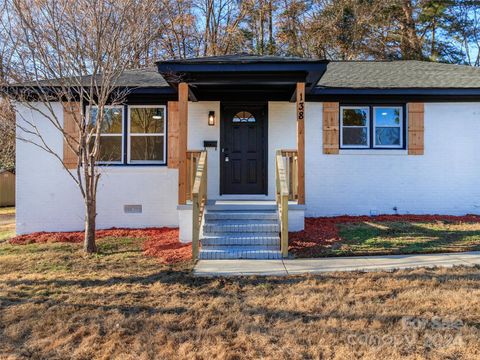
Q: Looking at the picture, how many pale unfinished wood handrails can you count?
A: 2